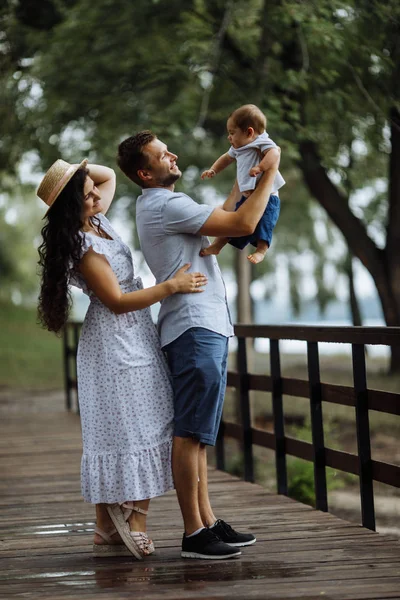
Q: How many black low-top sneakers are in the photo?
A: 2